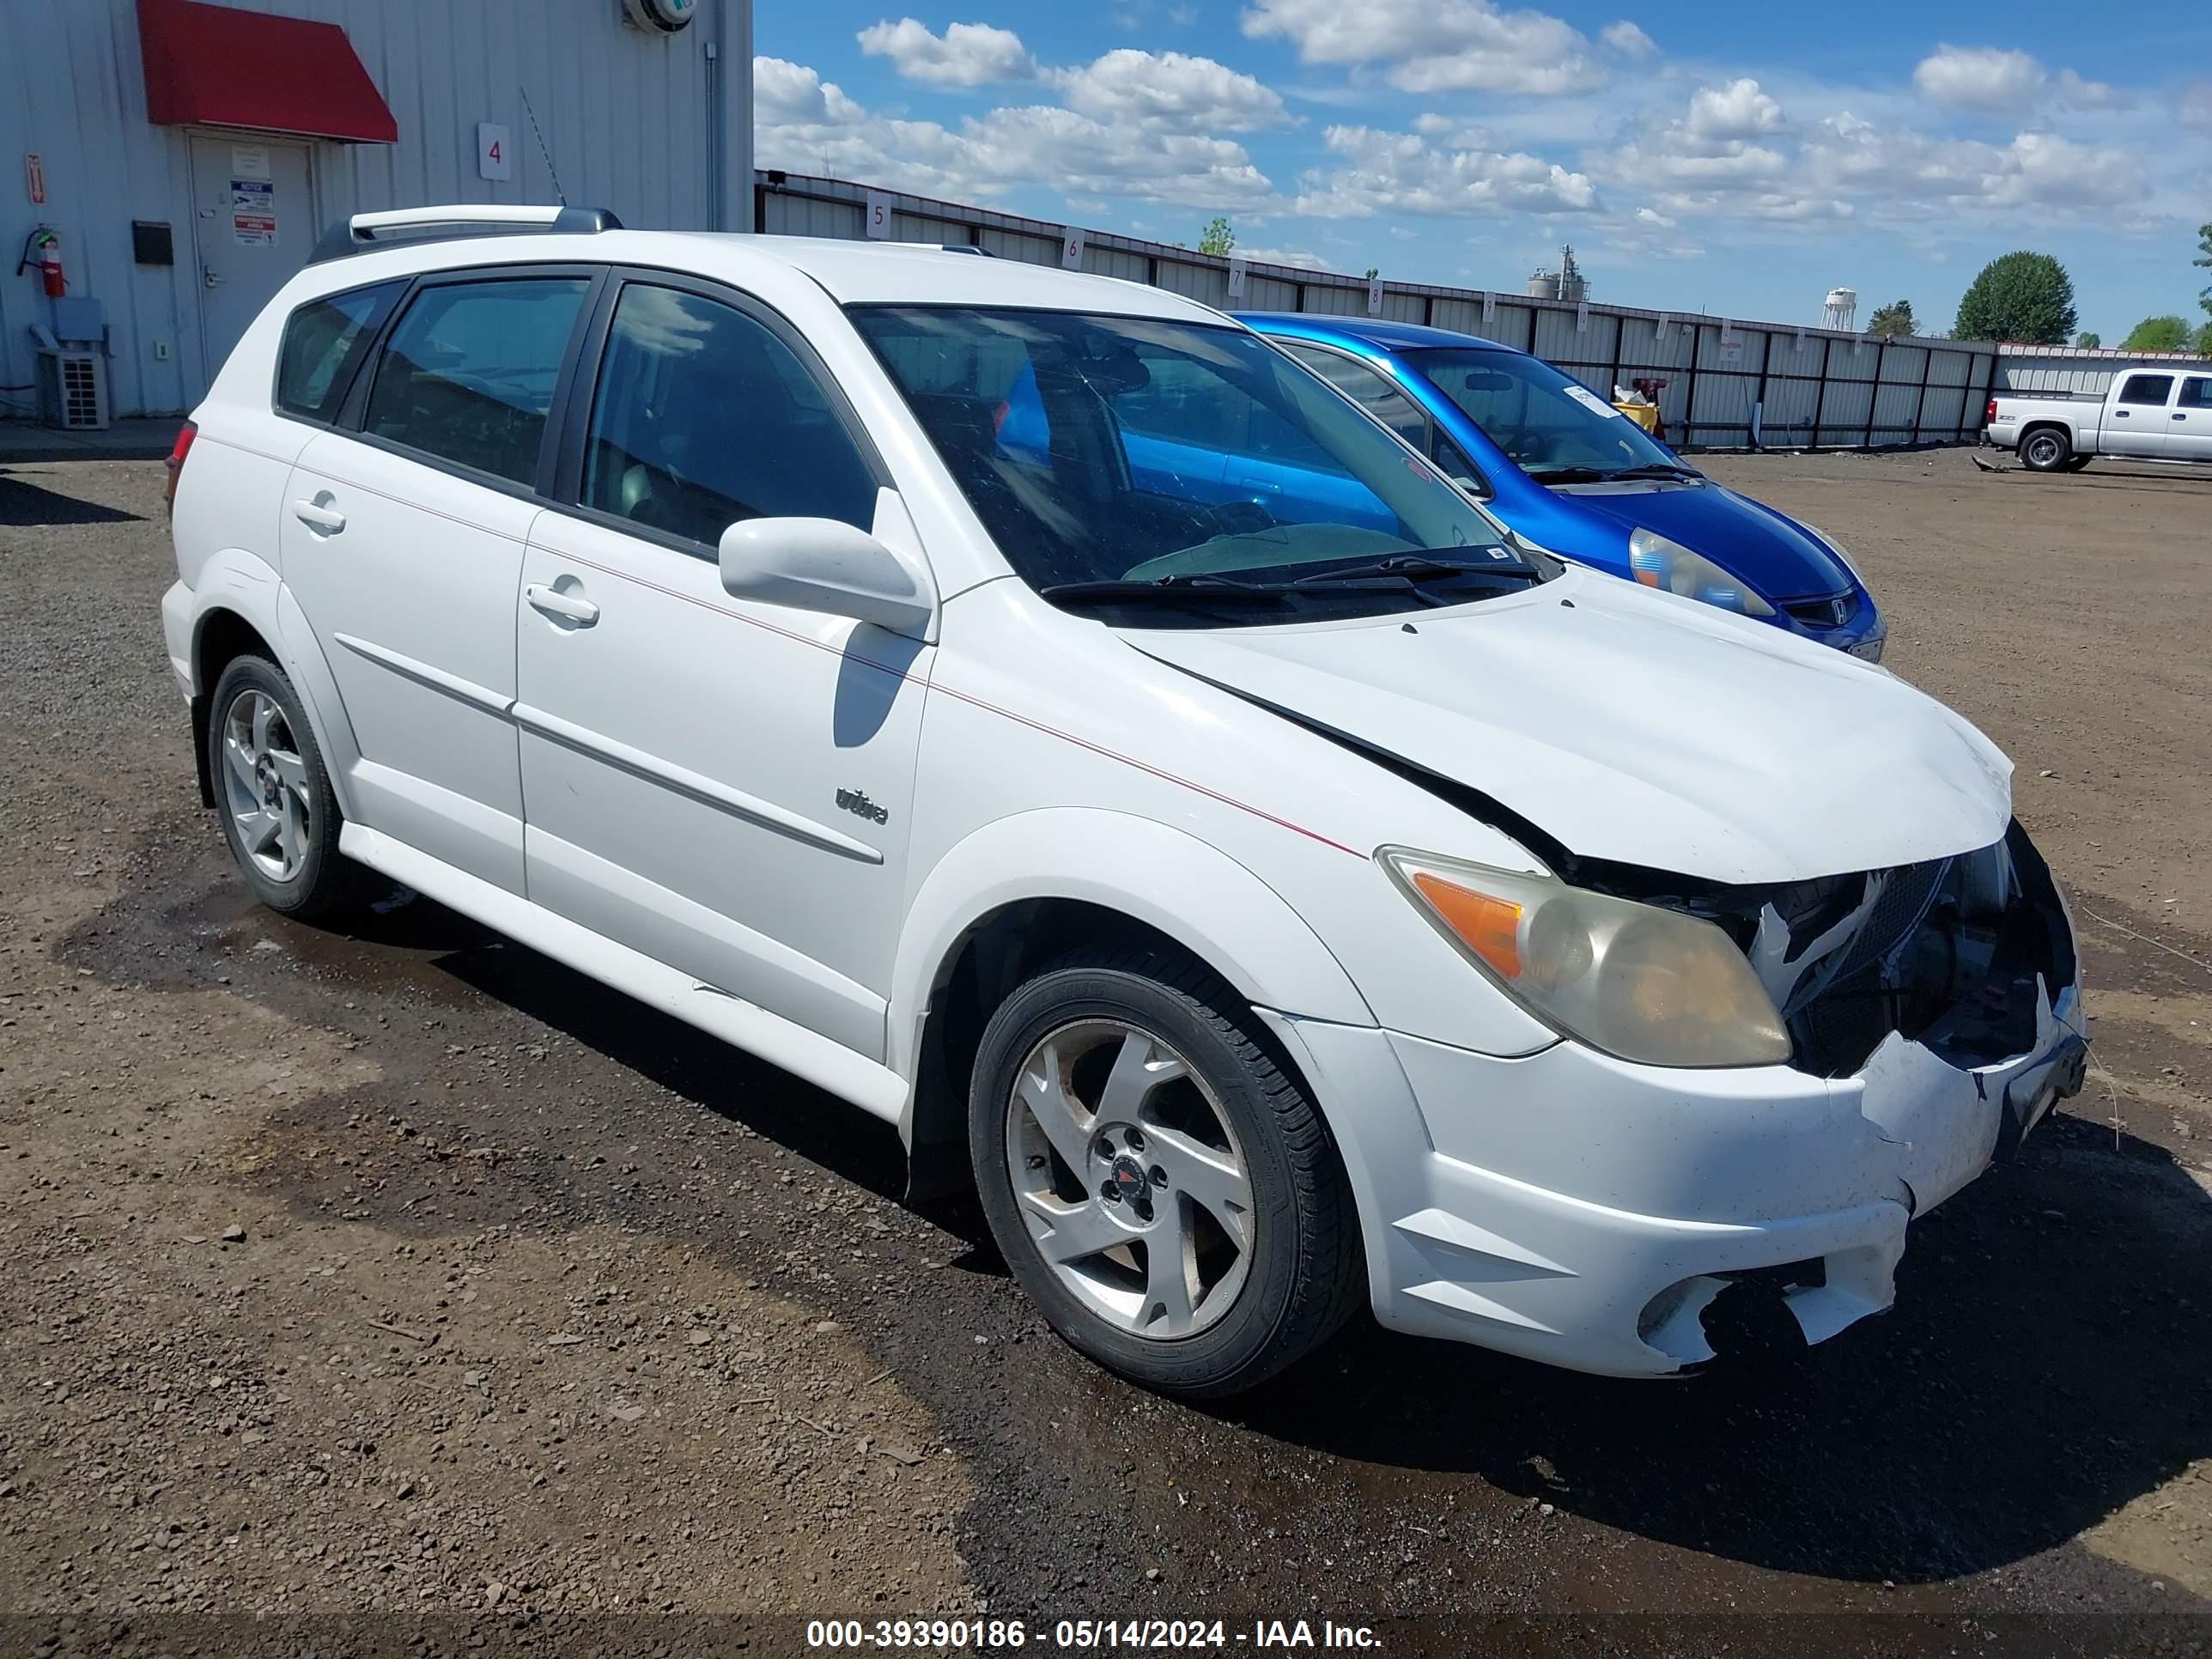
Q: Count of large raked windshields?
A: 2